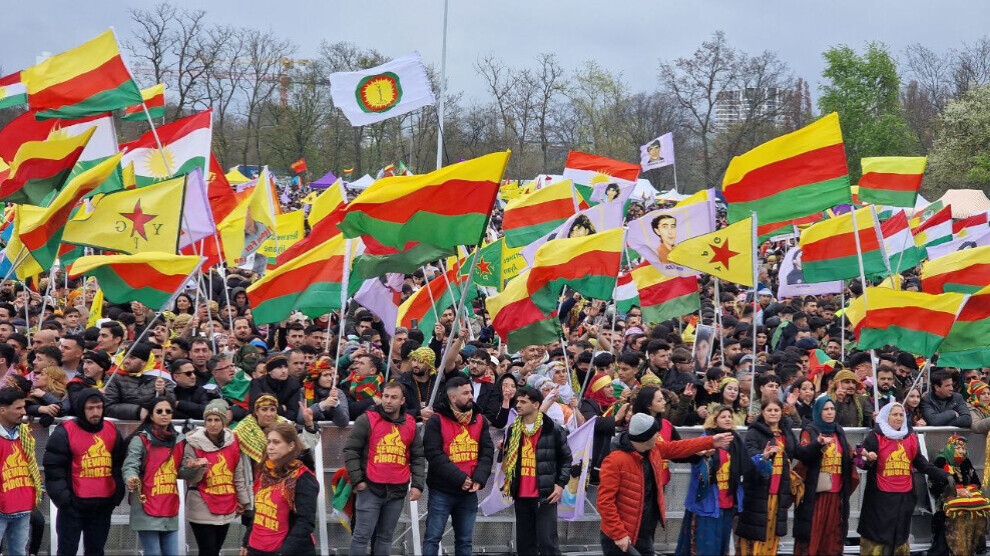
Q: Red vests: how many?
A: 13